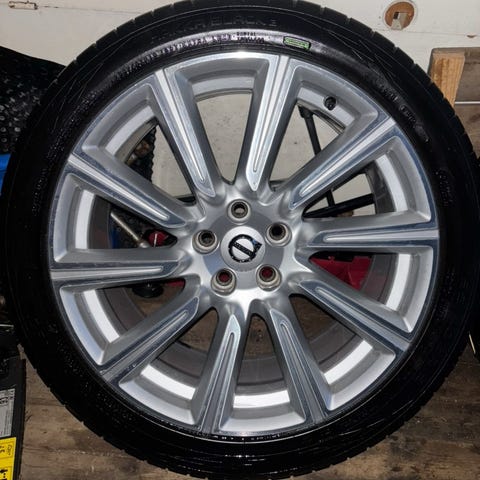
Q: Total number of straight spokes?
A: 10